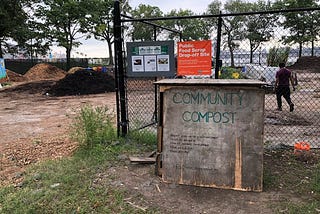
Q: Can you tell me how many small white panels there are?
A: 3